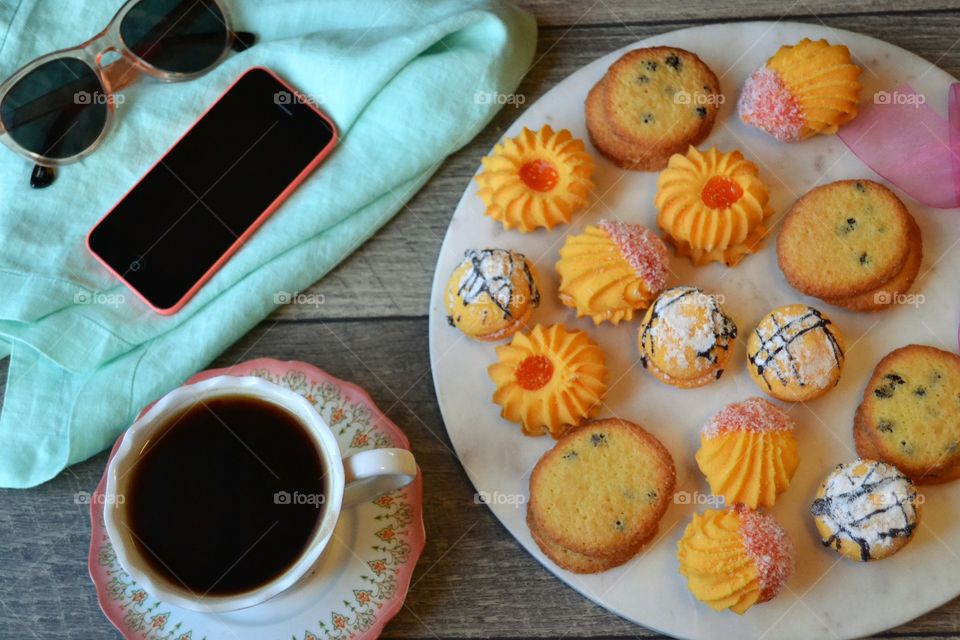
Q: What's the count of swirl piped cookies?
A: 7